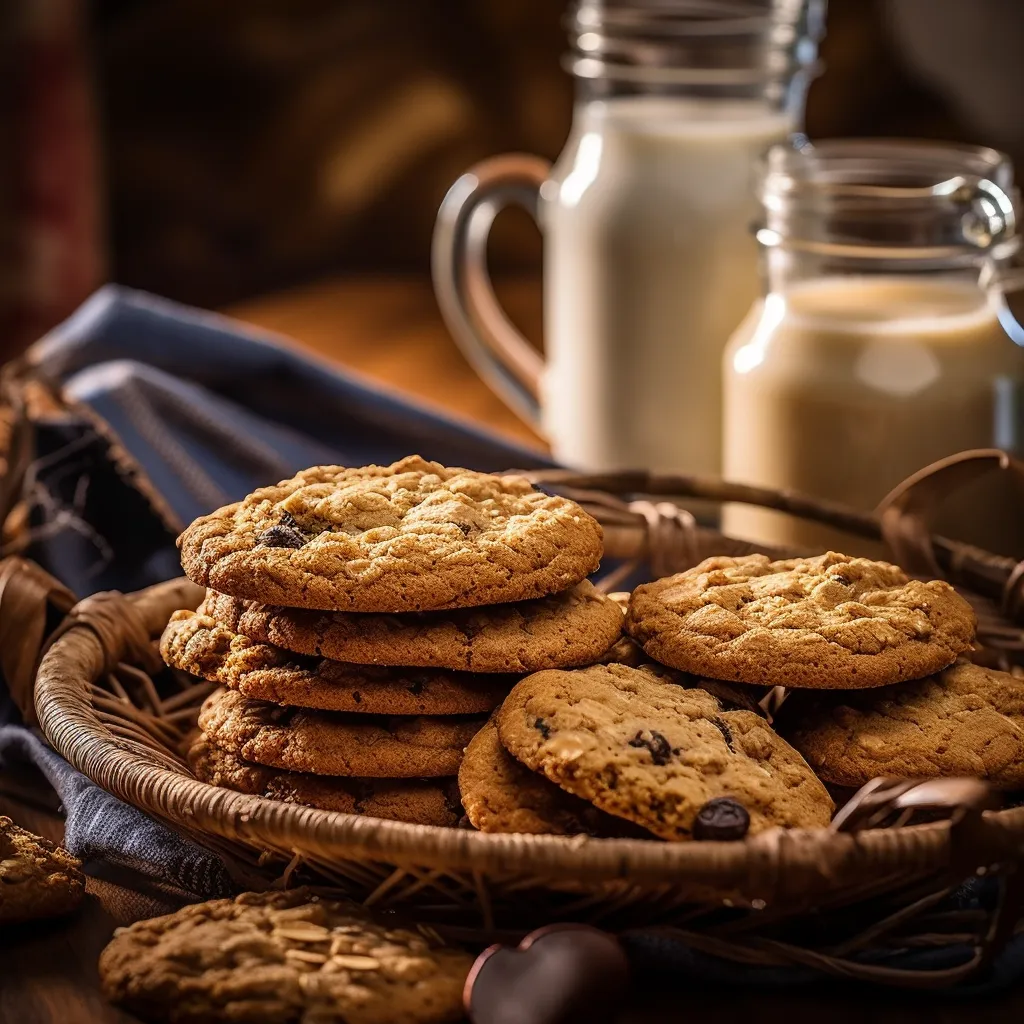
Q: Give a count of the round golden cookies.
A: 11